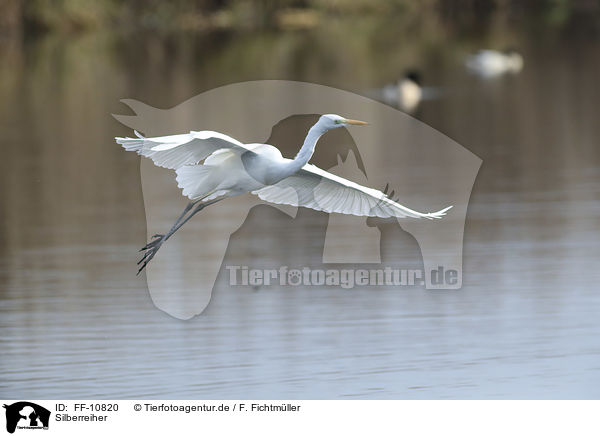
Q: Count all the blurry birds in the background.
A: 2